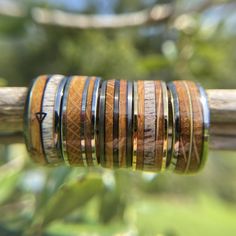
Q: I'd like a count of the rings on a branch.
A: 5